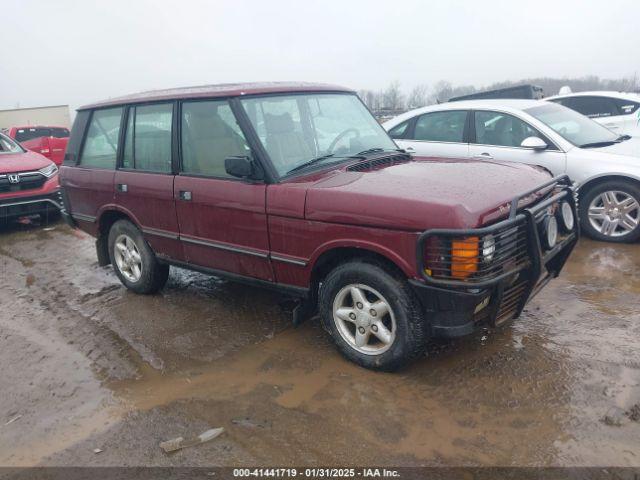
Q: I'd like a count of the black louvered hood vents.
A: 1